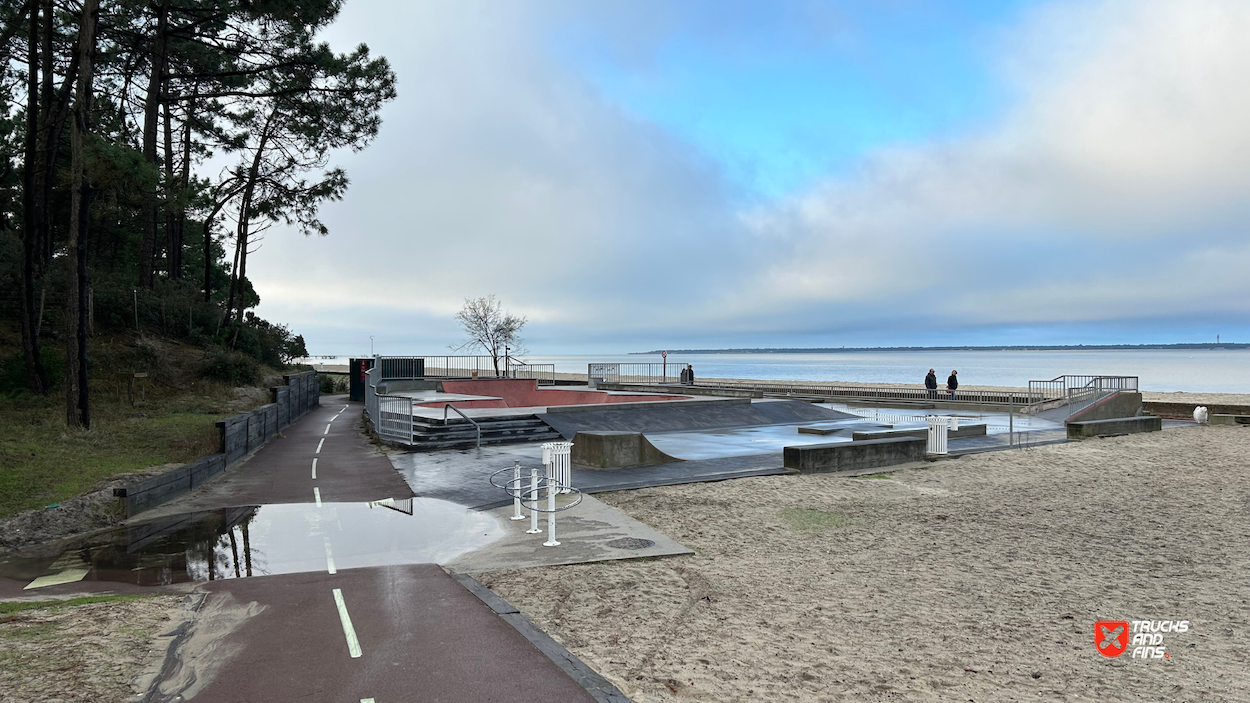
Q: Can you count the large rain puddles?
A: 1